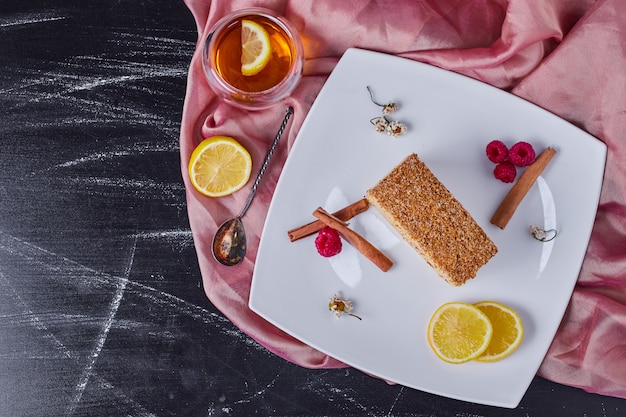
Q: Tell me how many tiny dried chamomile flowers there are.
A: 5